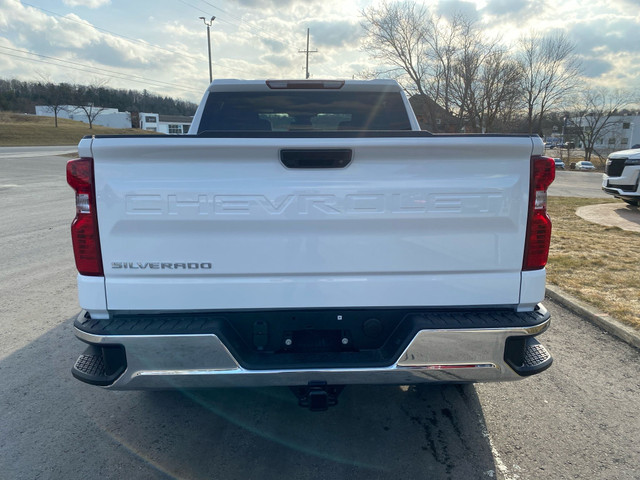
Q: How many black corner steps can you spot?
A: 2